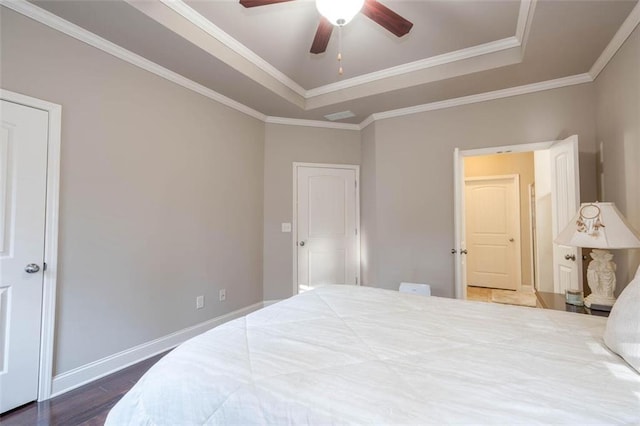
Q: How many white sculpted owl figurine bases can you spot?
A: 1